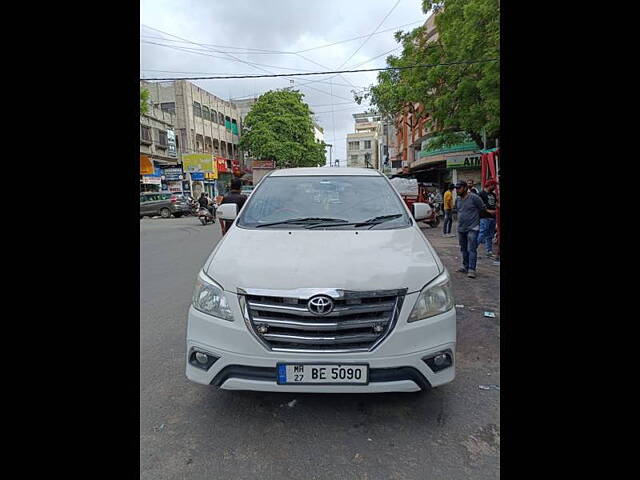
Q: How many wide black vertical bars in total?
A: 2